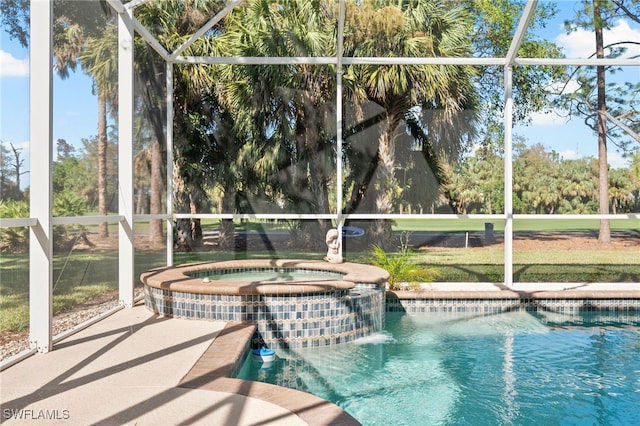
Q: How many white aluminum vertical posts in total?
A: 5